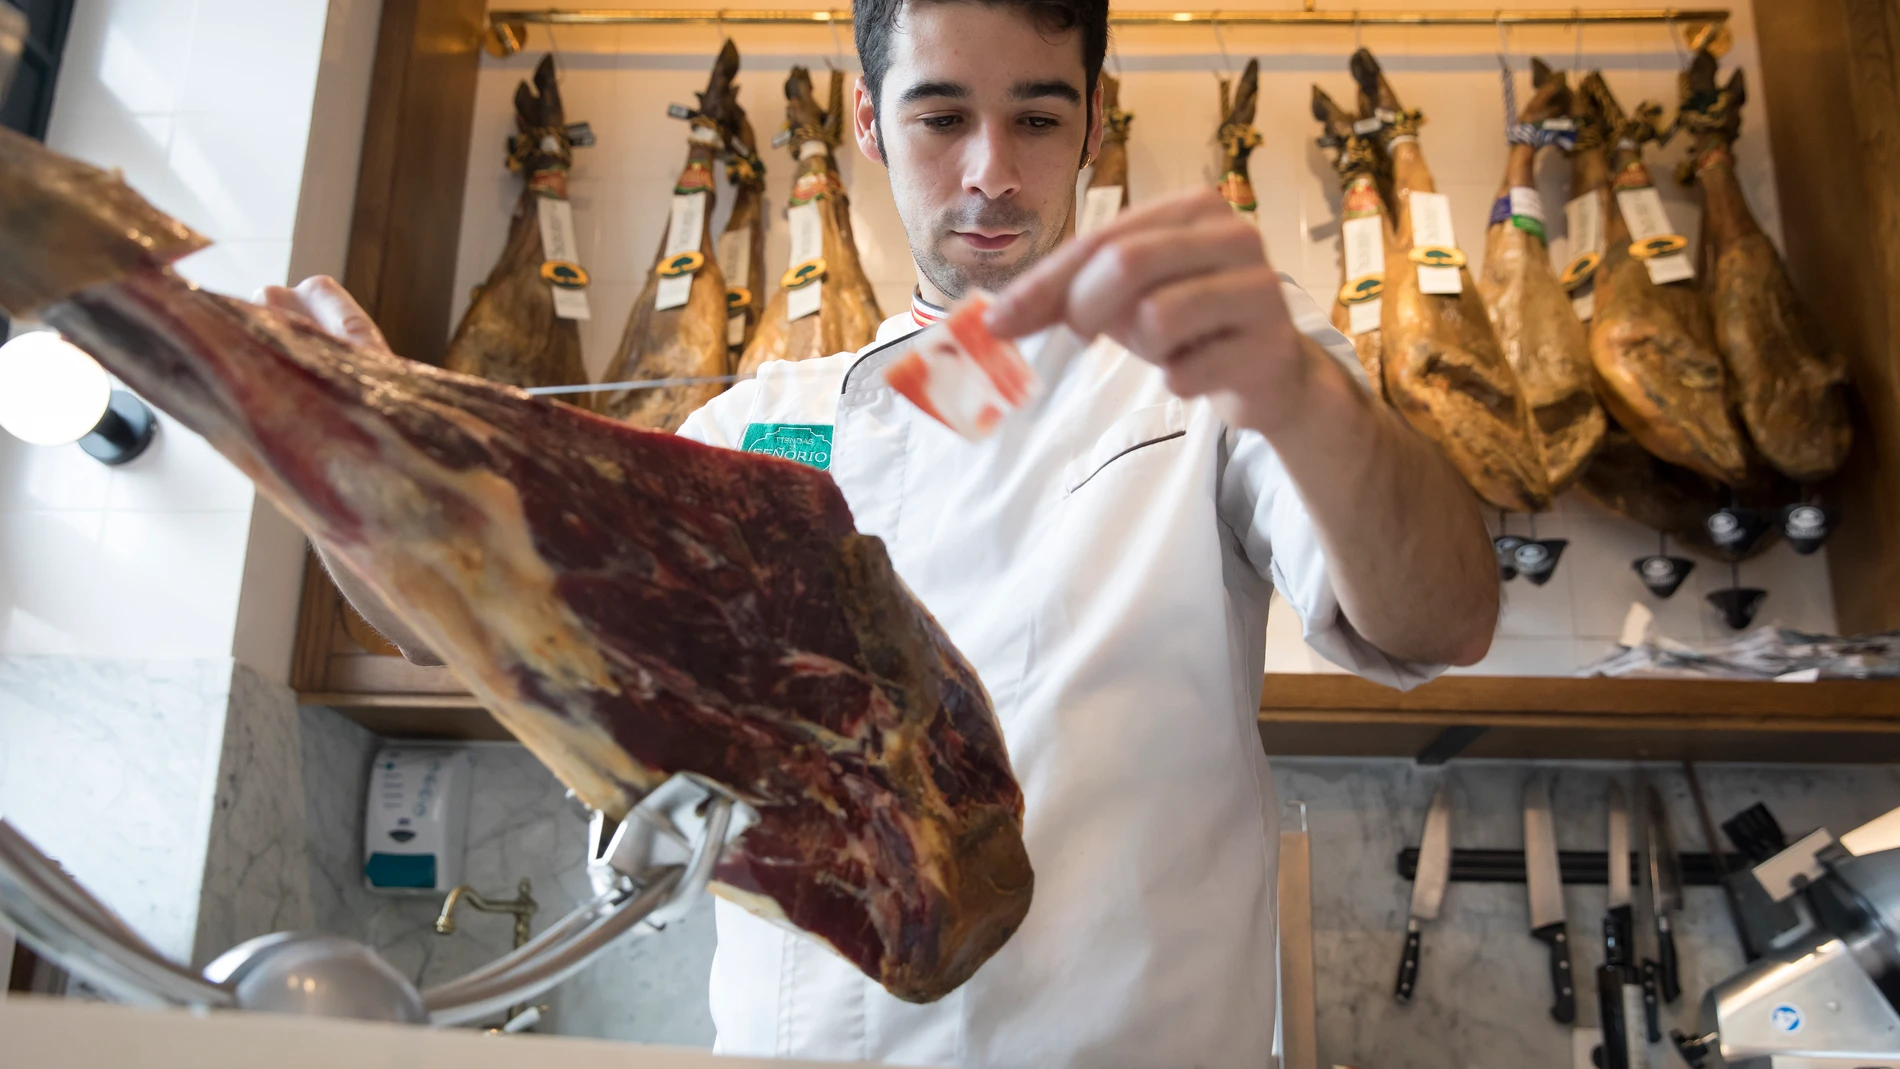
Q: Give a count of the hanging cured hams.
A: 12